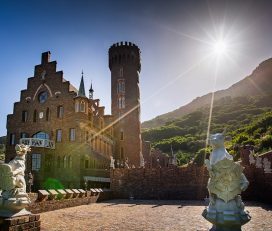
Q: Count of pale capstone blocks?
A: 9